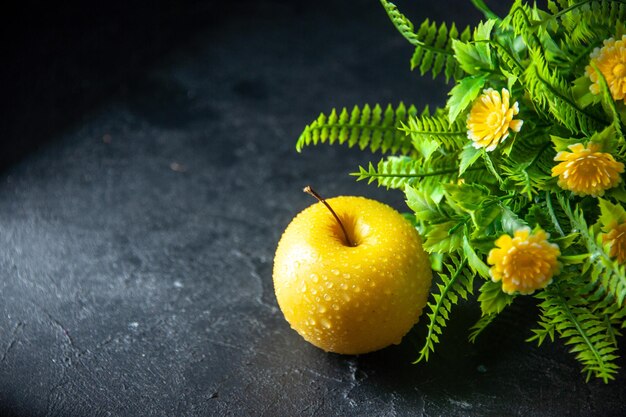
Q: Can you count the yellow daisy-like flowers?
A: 5